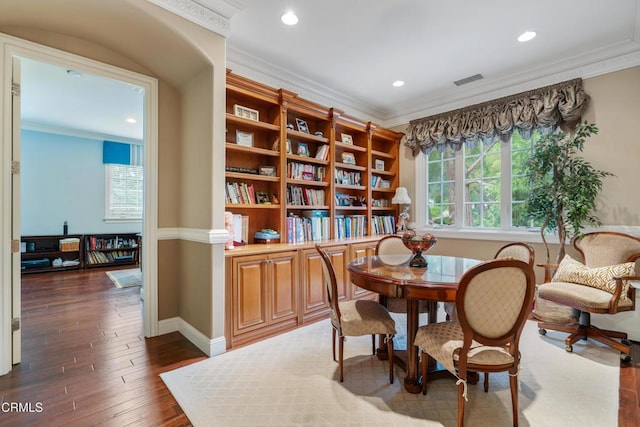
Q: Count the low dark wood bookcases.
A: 2